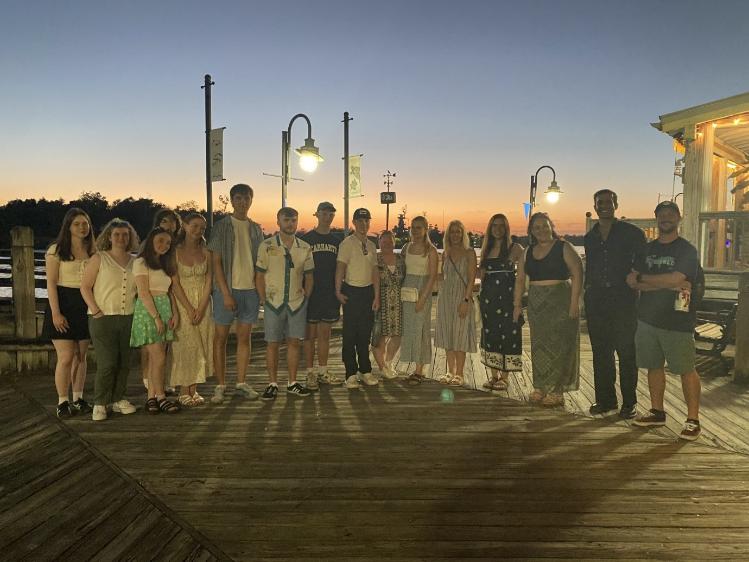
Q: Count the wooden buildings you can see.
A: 1